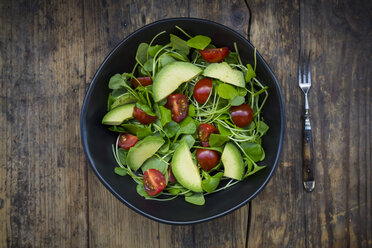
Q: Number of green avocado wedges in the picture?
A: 6